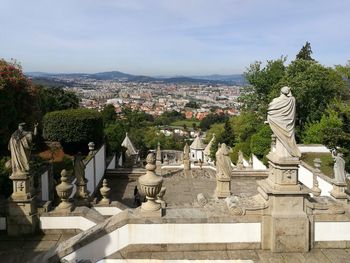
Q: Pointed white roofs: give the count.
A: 3